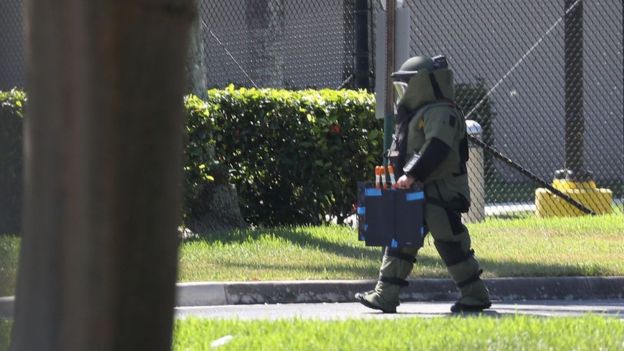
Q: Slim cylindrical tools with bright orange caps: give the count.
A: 3